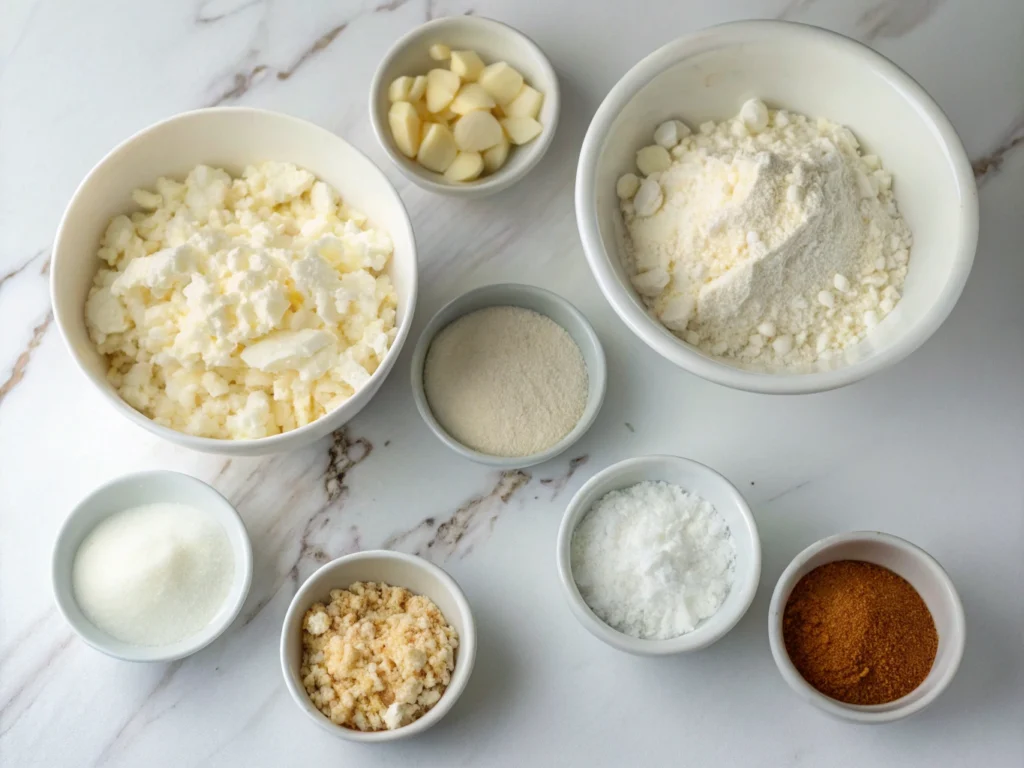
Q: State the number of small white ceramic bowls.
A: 6